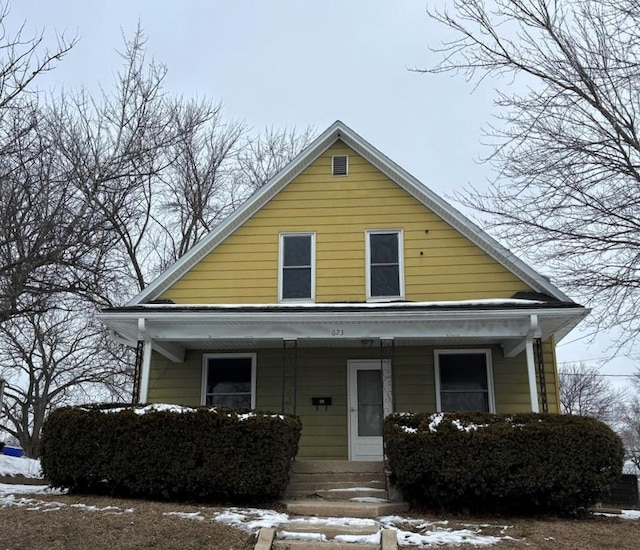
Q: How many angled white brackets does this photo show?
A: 2